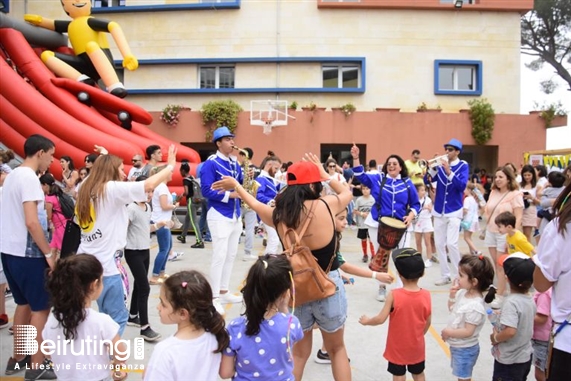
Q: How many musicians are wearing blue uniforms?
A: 4